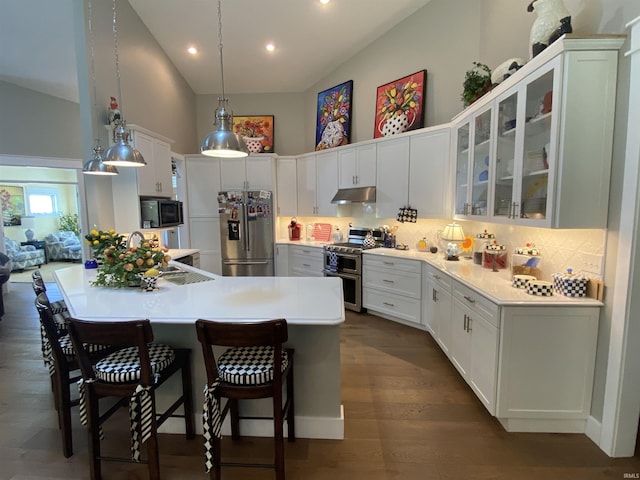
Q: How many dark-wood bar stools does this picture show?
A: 5